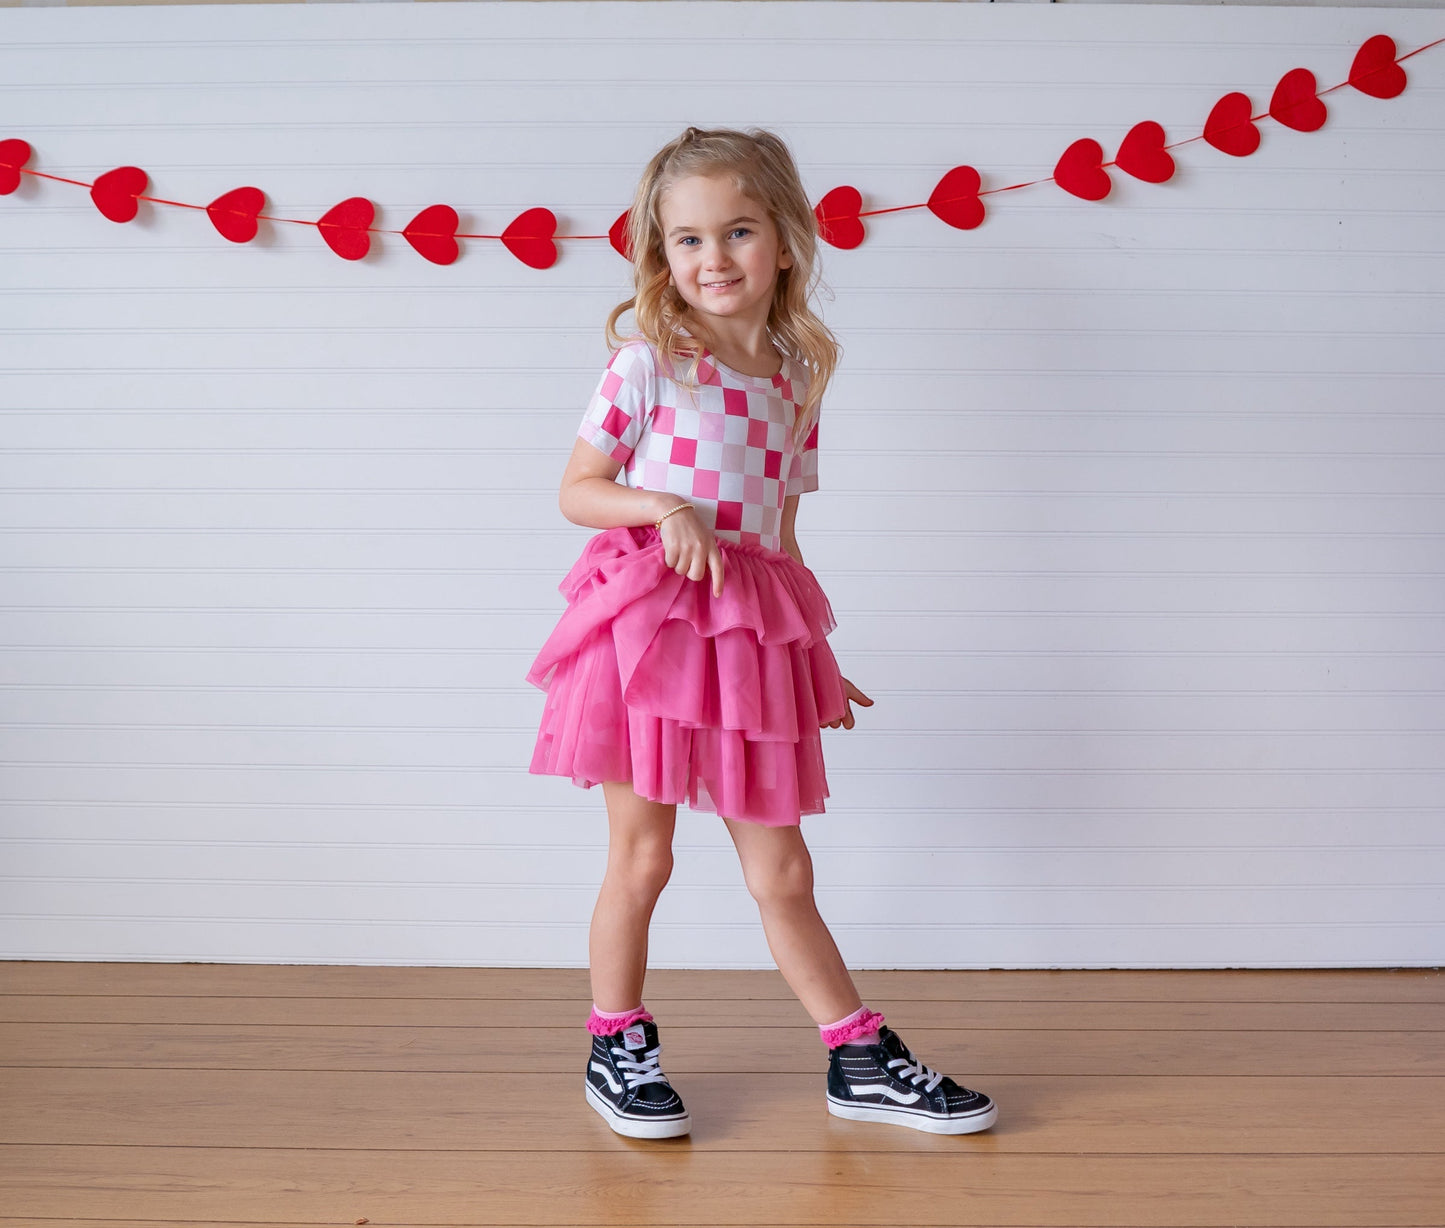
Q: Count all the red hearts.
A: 14